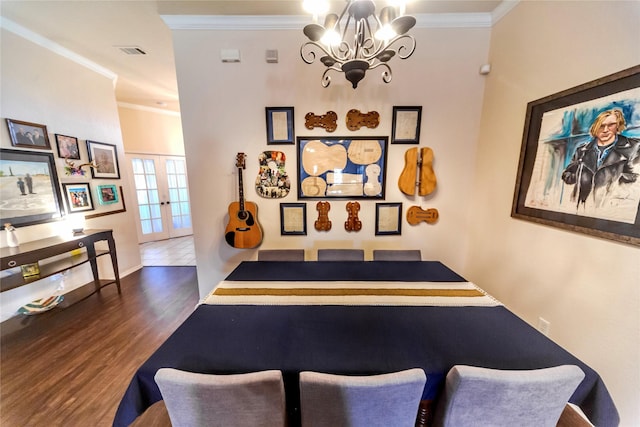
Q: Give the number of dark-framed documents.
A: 4